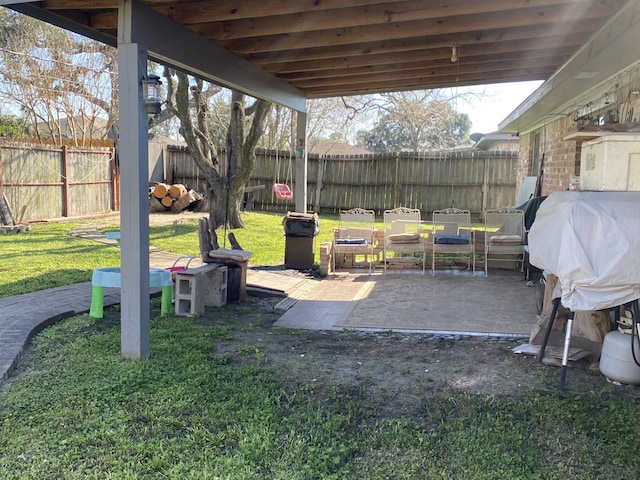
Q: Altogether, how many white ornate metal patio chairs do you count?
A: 4